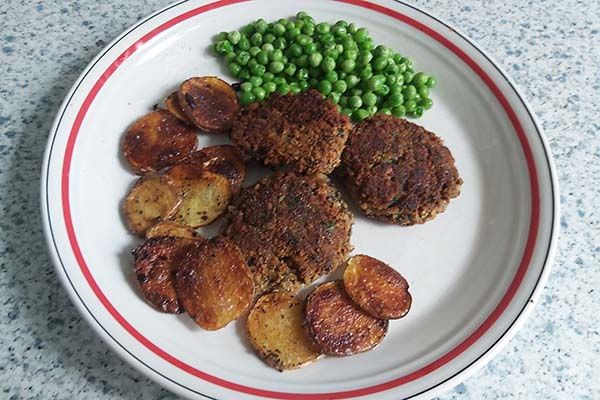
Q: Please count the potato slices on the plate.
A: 12